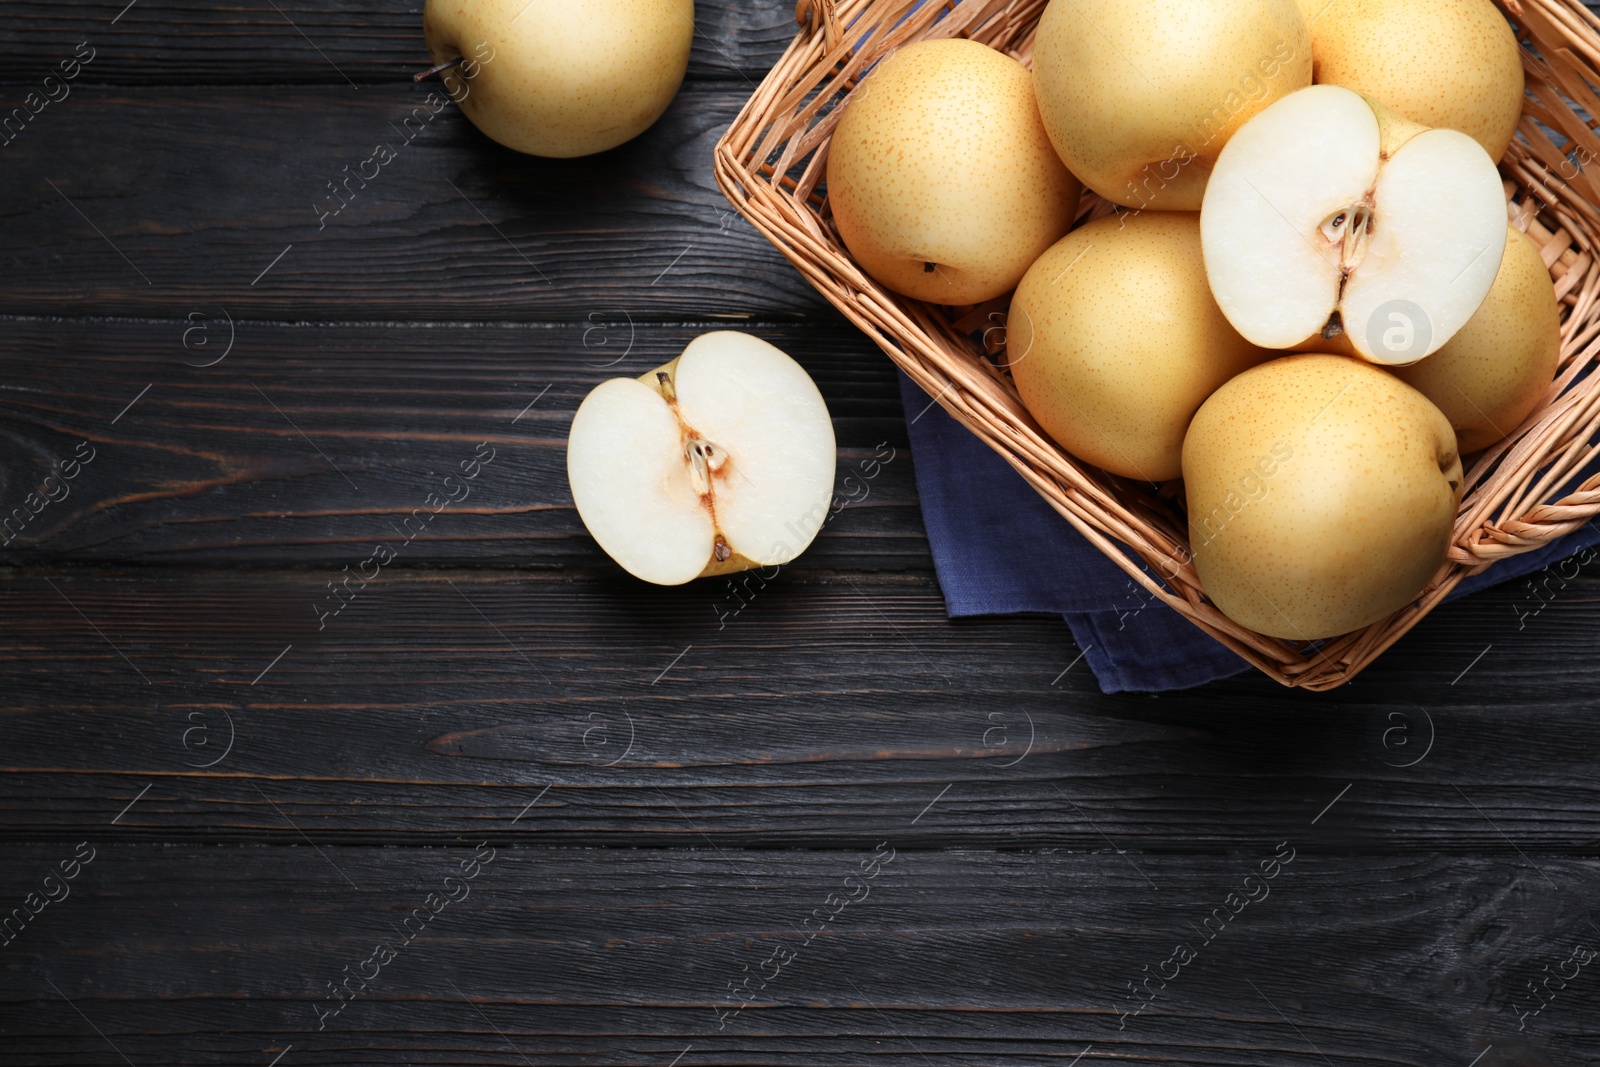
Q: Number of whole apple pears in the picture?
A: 7